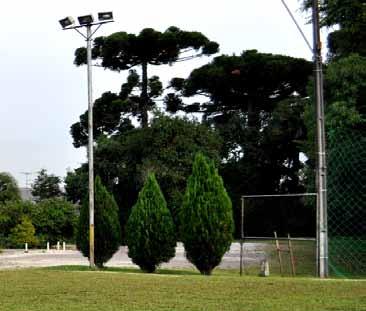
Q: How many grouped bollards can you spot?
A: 4